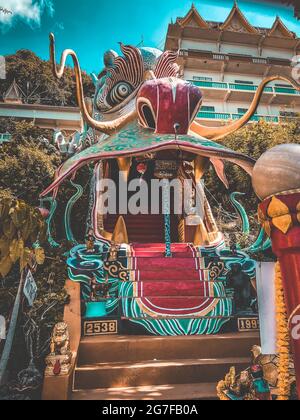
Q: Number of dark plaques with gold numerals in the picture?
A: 2